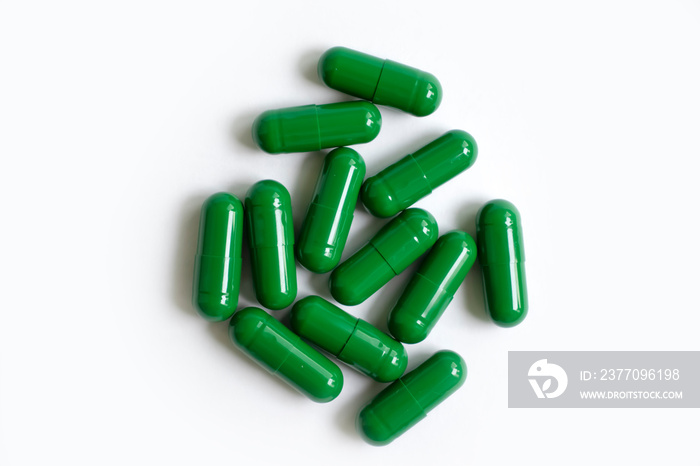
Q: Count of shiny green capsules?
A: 12